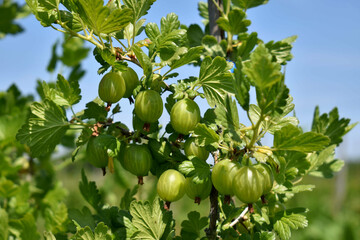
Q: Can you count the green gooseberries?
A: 12